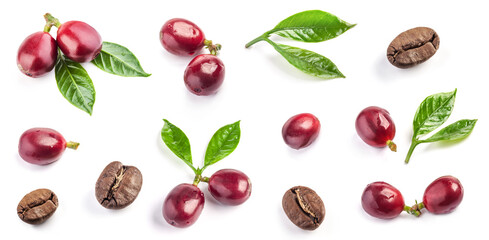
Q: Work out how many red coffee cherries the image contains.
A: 11